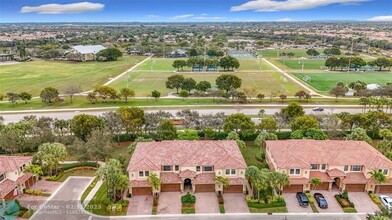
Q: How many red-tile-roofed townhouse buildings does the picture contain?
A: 3